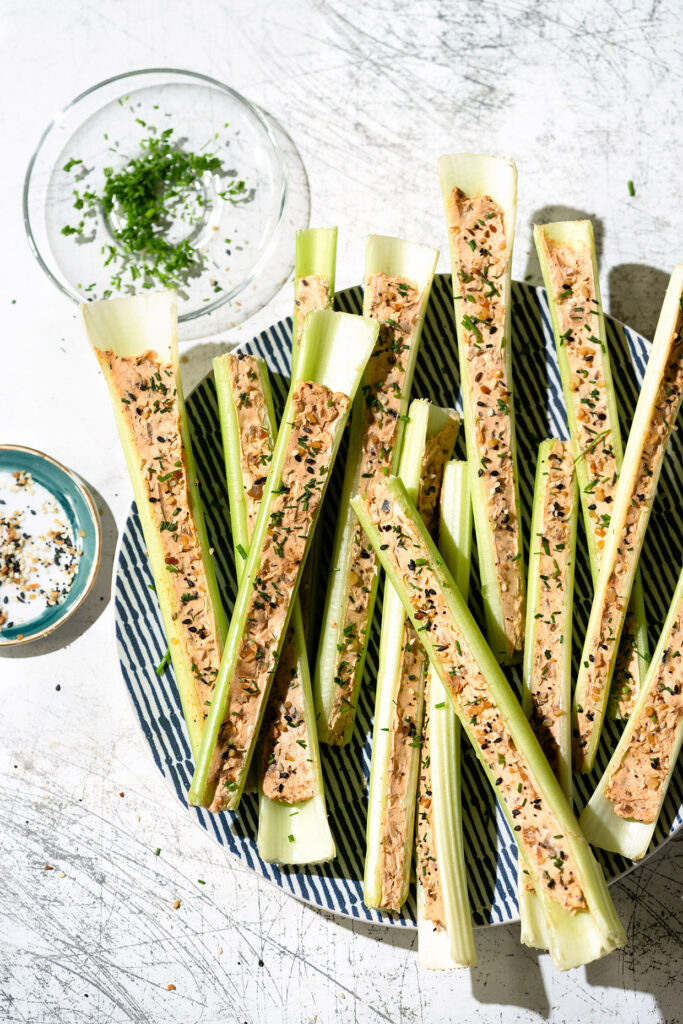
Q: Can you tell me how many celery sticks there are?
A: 13